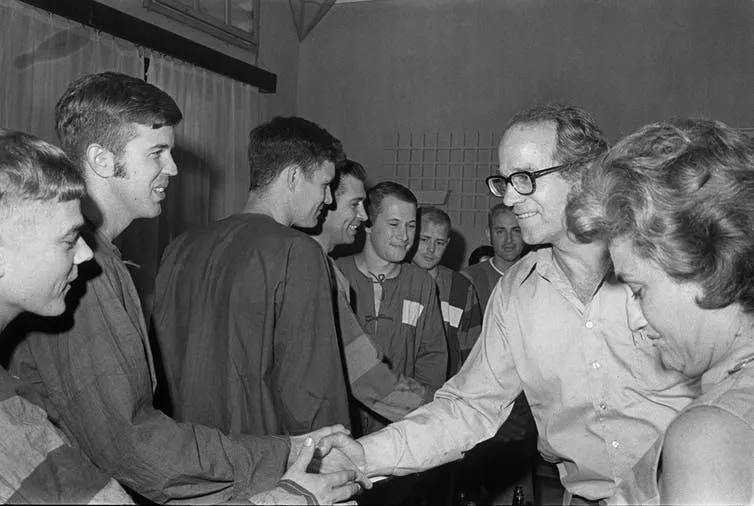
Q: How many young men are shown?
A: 7